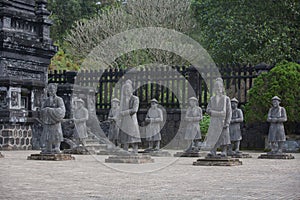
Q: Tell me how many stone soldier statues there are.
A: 9